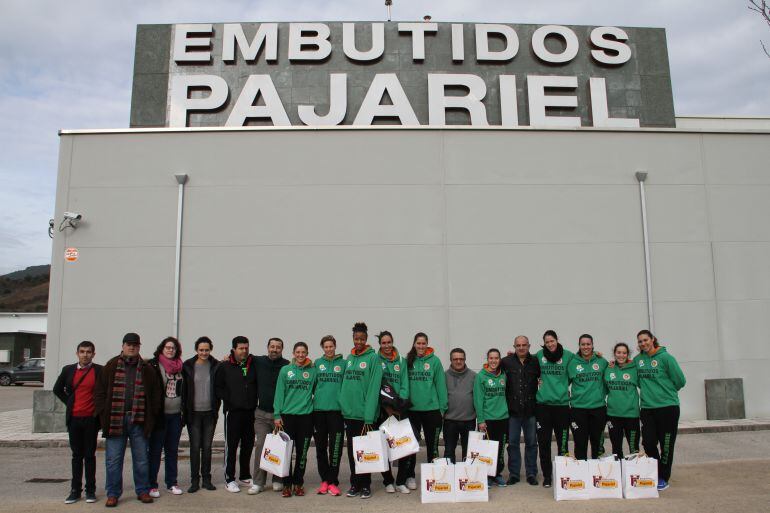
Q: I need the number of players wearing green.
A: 10